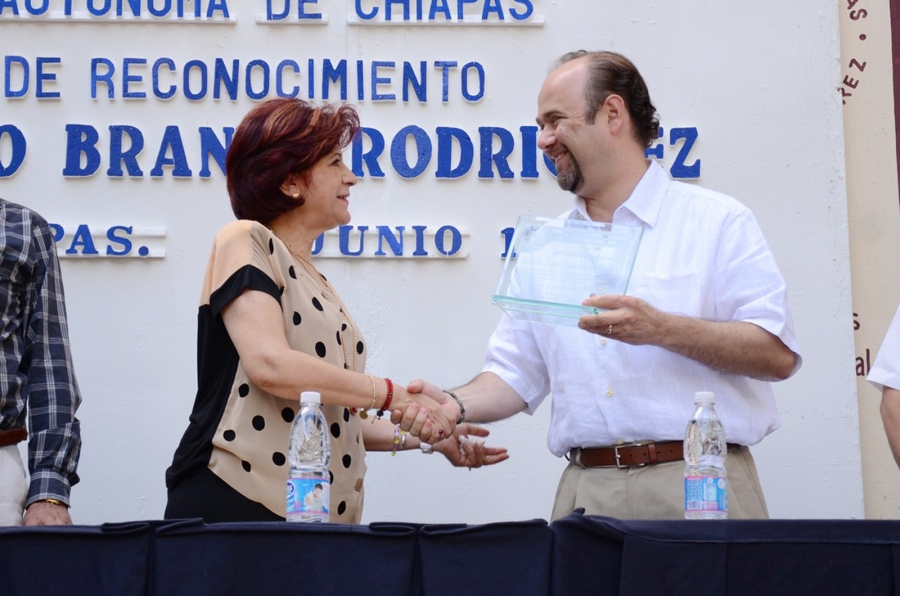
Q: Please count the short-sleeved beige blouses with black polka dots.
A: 1